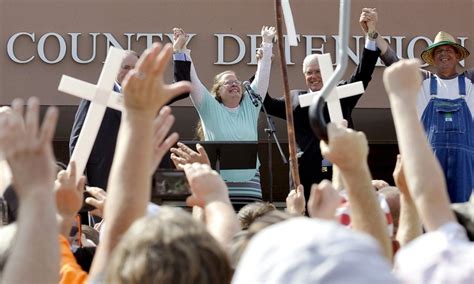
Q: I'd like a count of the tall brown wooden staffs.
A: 1